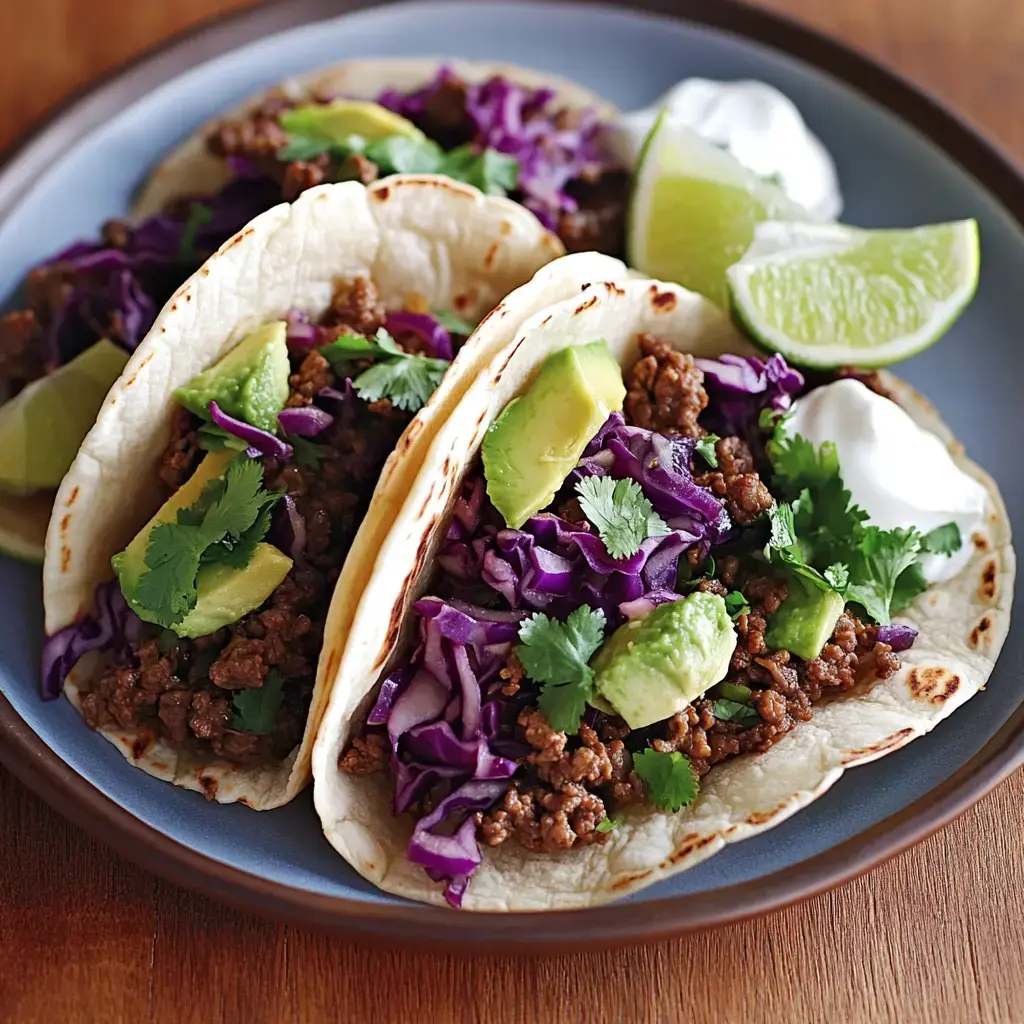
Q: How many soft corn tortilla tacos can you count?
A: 3